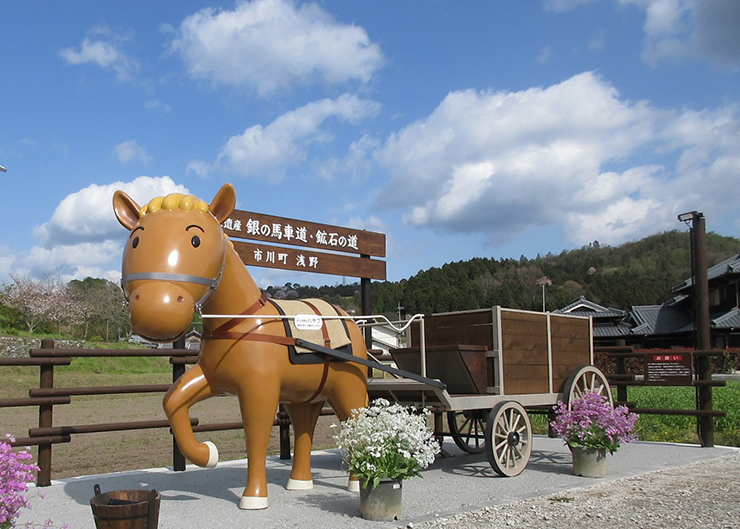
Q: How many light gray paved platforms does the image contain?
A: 1